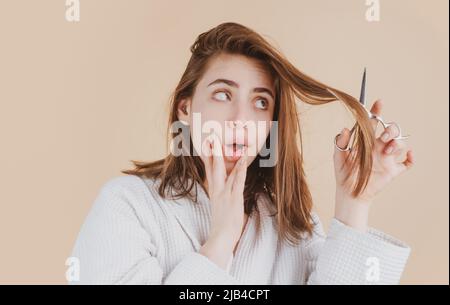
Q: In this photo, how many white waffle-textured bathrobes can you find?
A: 1